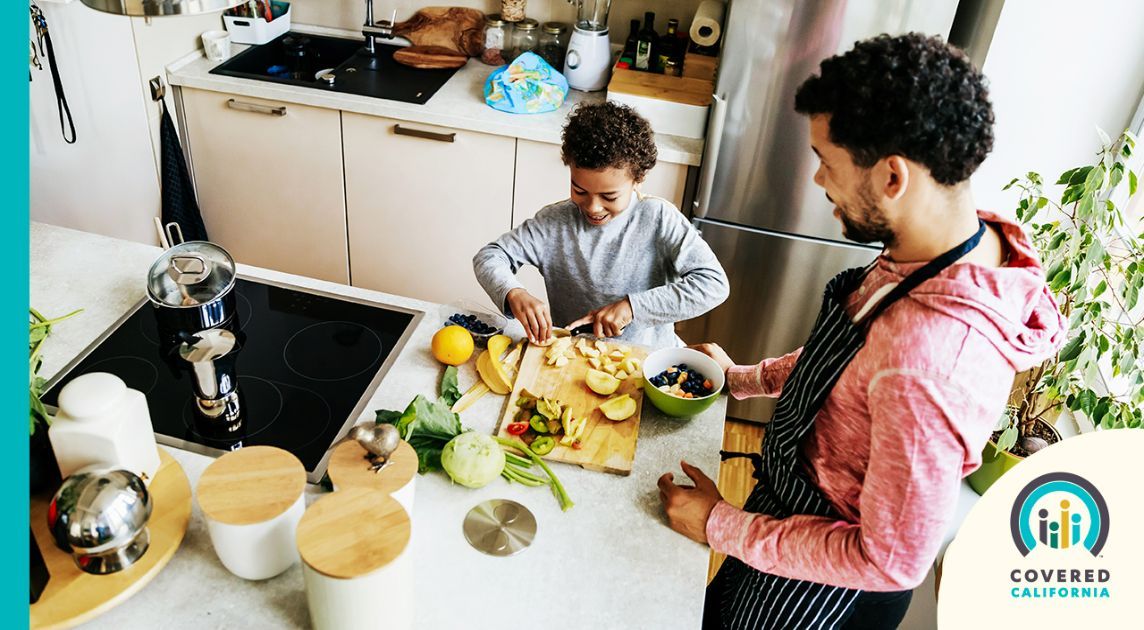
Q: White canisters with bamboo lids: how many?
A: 3